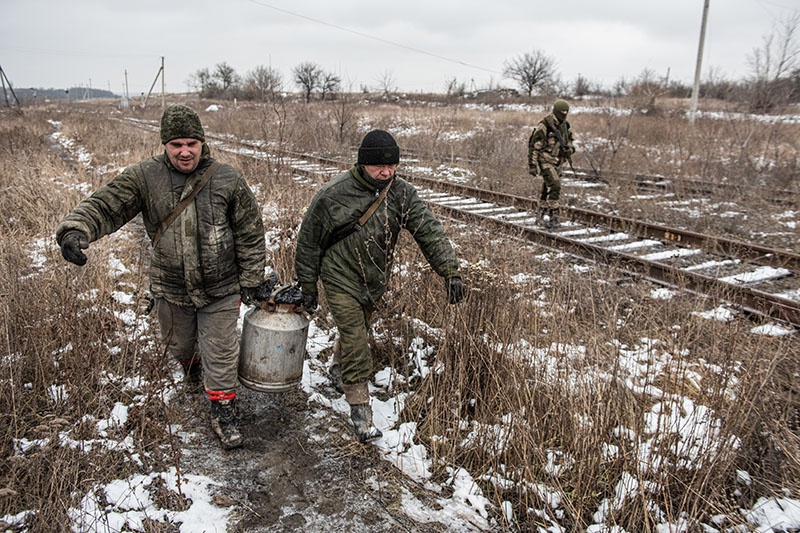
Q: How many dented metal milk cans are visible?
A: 1